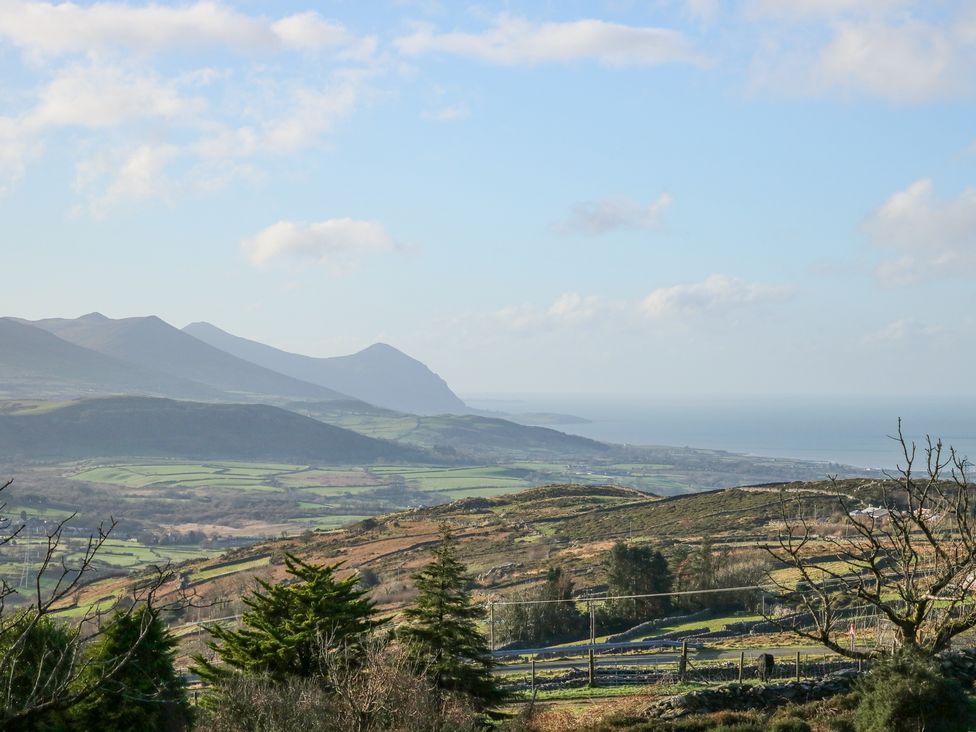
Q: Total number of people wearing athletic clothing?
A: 0